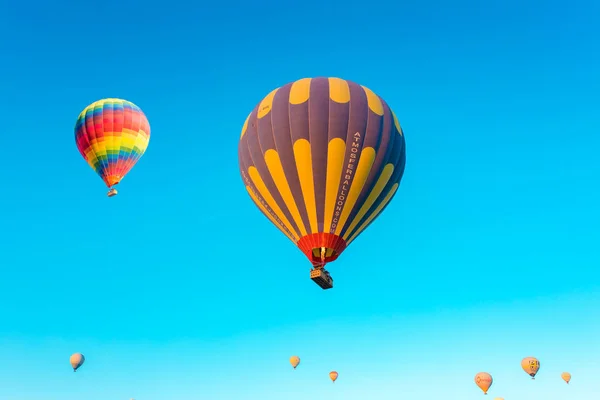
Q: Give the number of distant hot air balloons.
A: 6